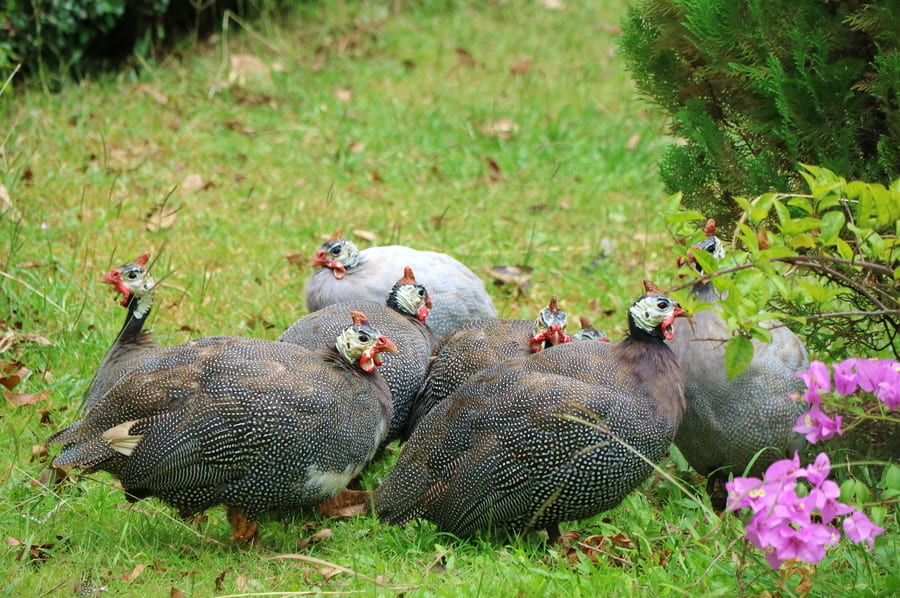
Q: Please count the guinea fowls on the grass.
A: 8